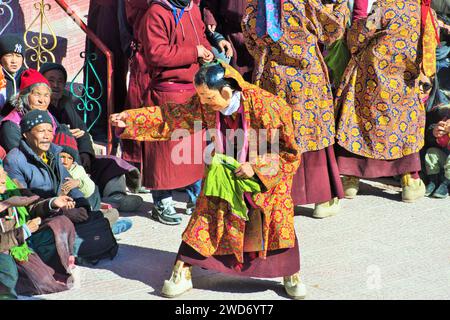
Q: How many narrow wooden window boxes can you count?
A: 0